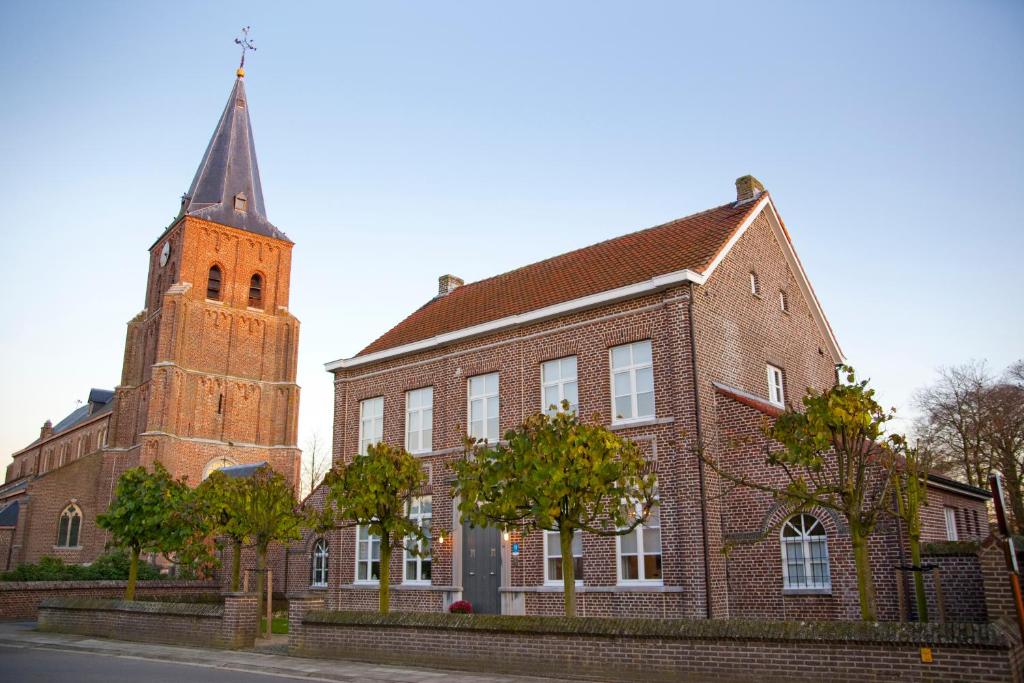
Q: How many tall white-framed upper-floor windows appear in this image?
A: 5